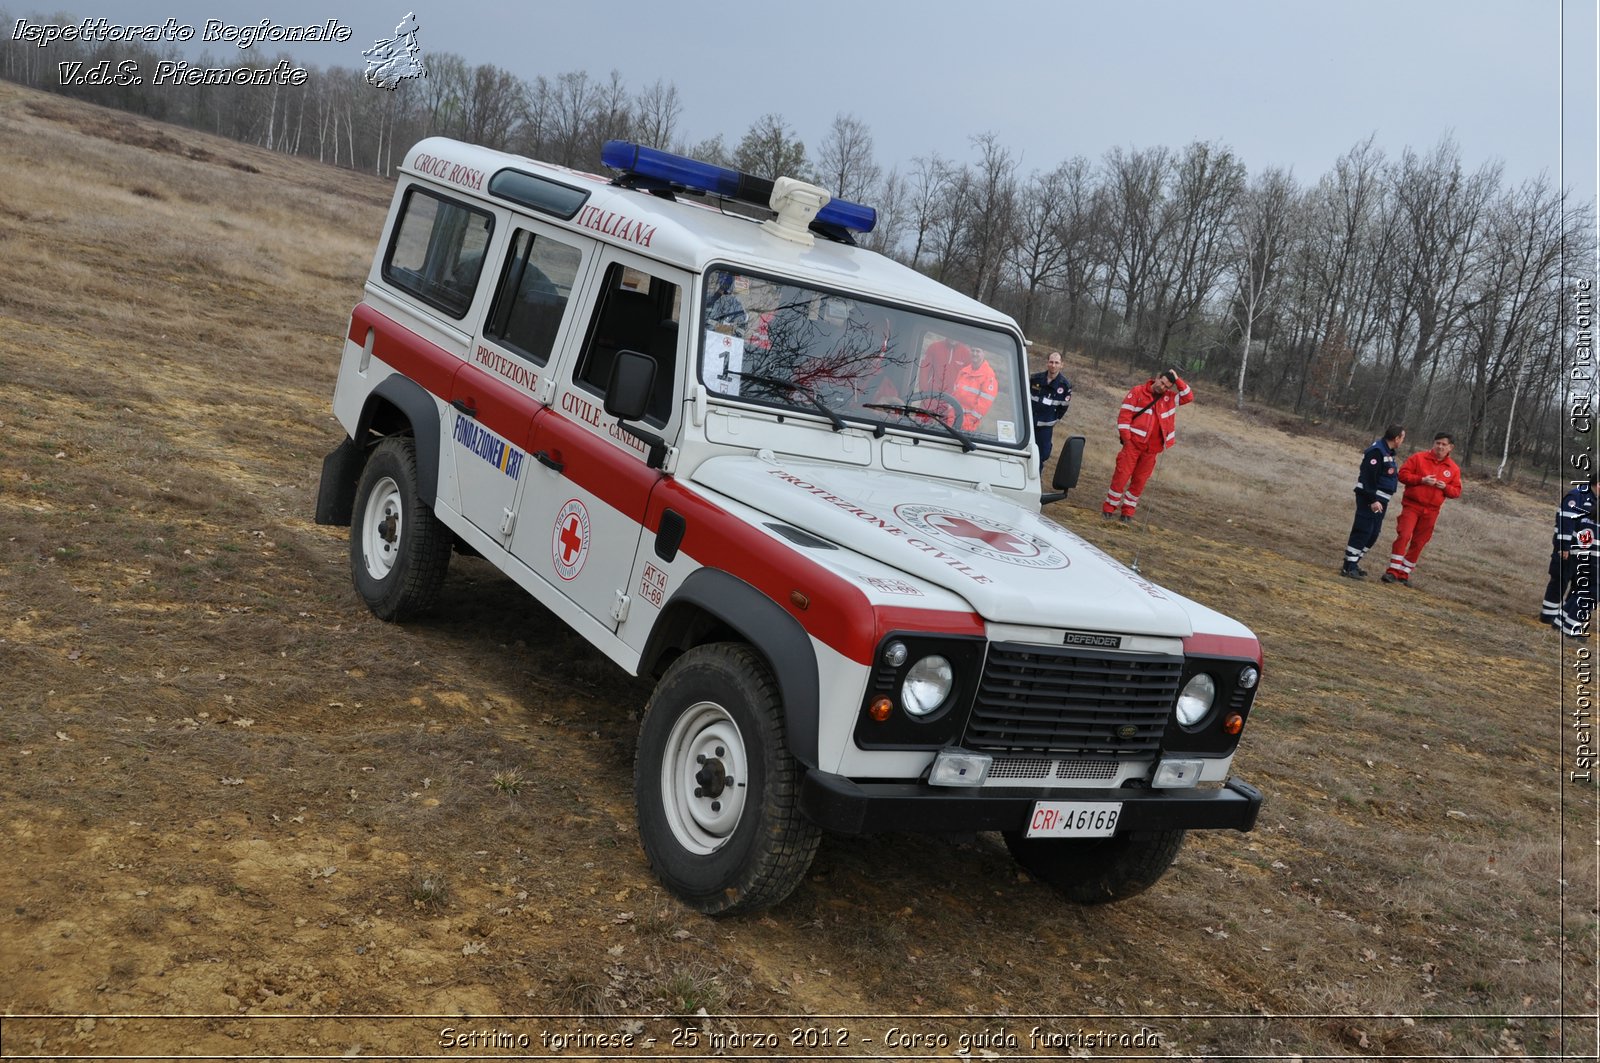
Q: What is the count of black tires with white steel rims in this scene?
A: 2